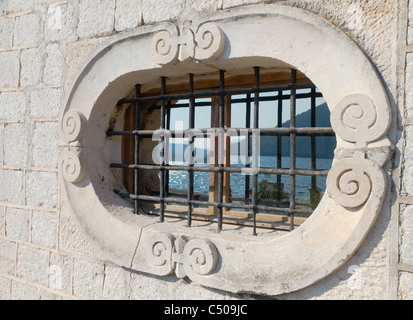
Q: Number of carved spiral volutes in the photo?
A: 8